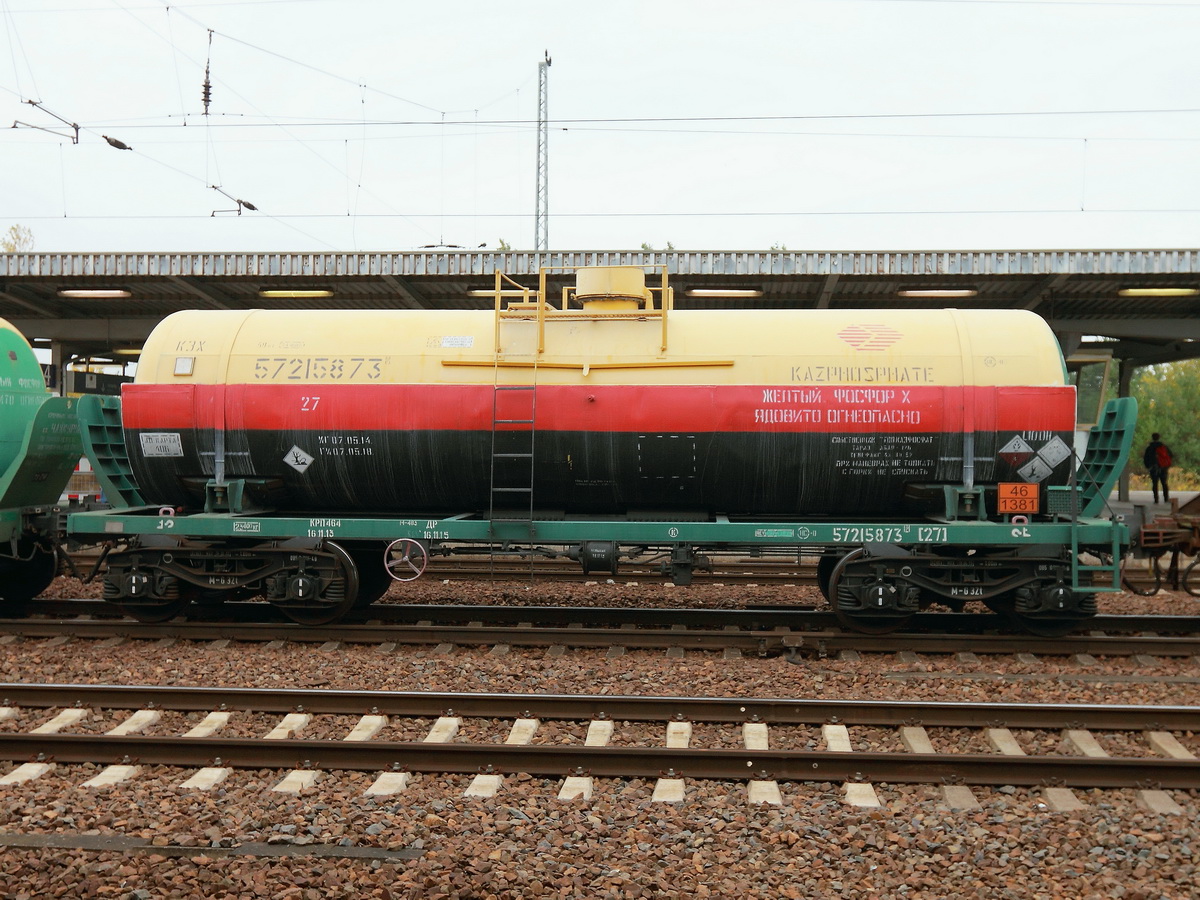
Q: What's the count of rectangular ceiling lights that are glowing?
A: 6